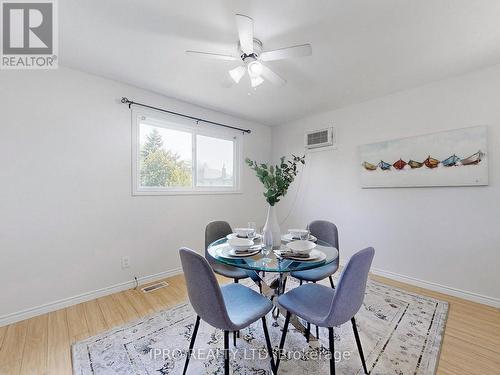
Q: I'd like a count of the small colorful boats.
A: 7